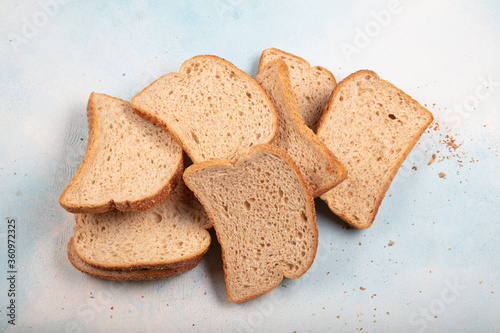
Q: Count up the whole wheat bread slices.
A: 8